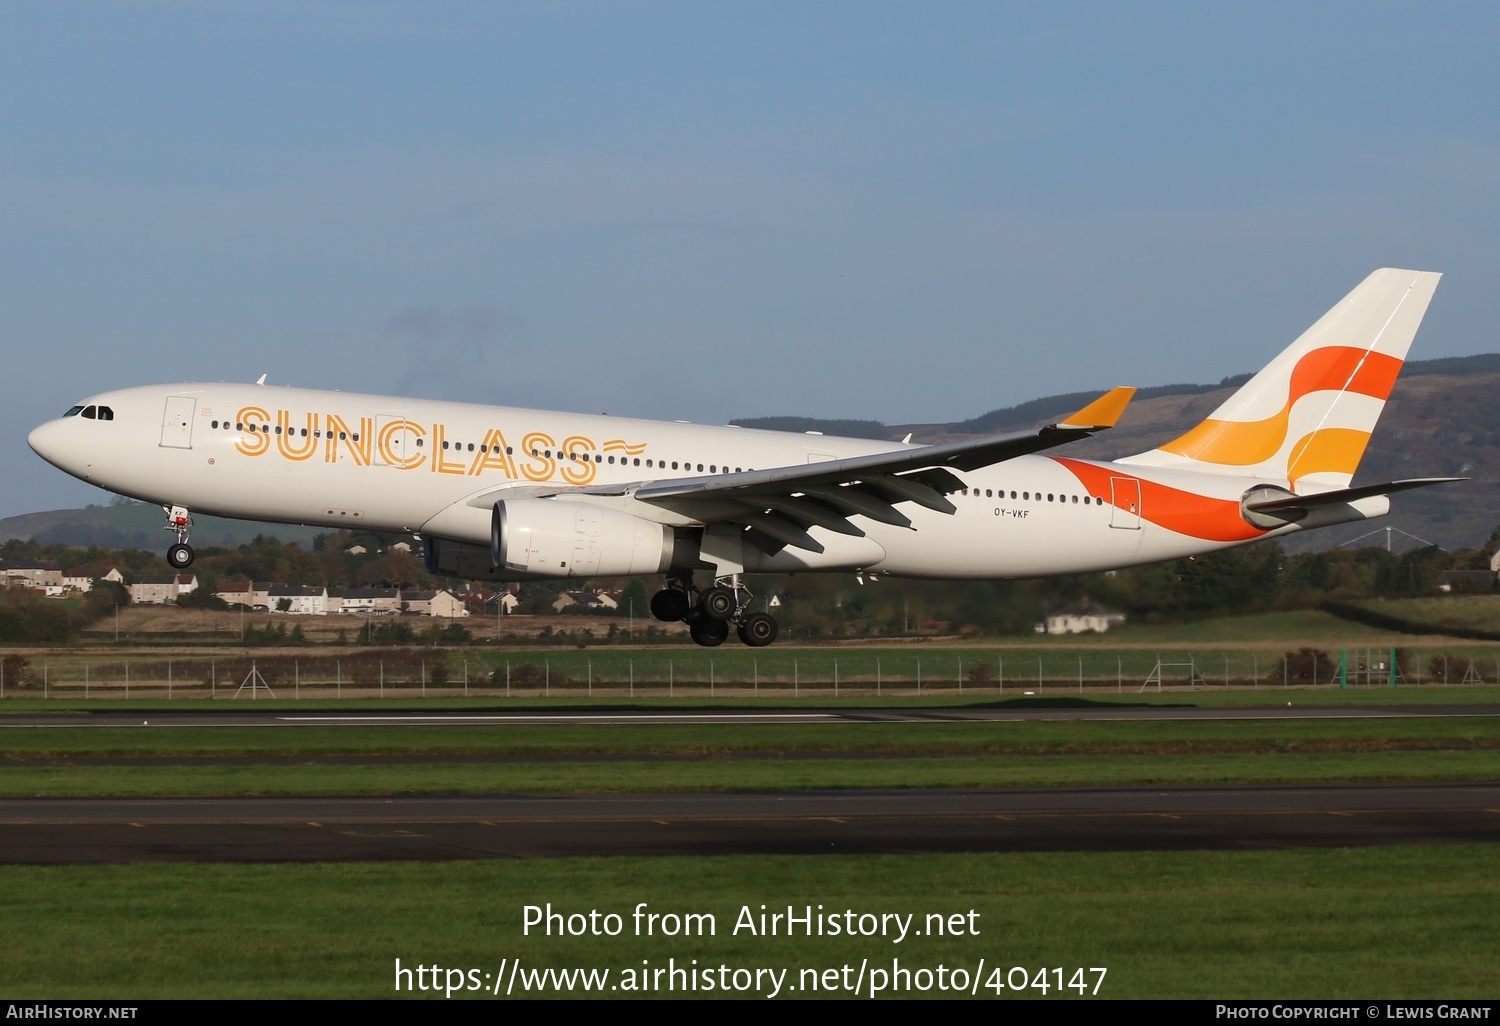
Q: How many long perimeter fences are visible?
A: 1